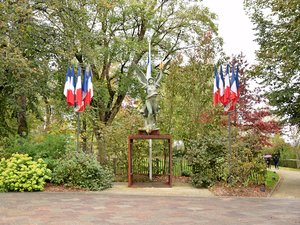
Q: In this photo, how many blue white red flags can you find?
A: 10